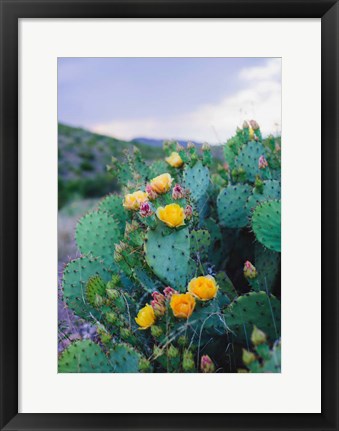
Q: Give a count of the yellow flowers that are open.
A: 7